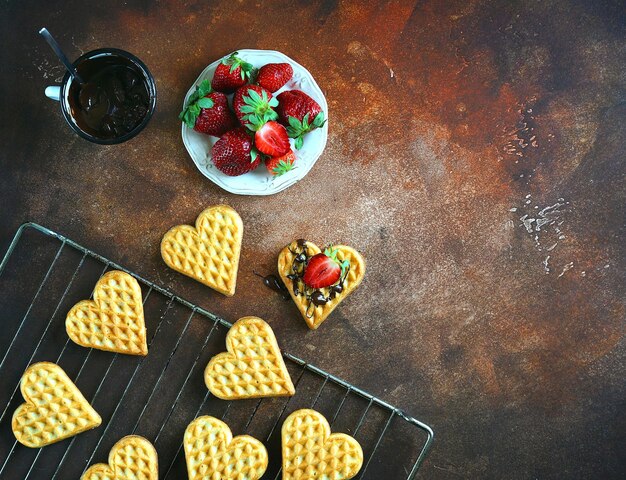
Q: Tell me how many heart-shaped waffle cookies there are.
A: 8